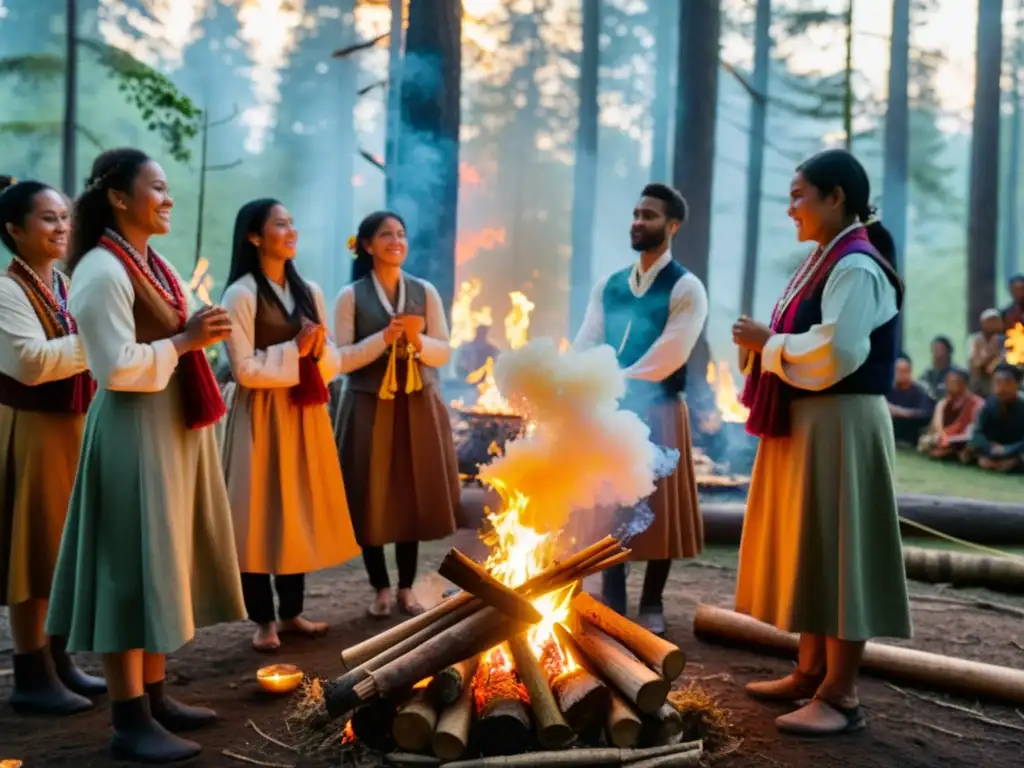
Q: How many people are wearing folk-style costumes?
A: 6